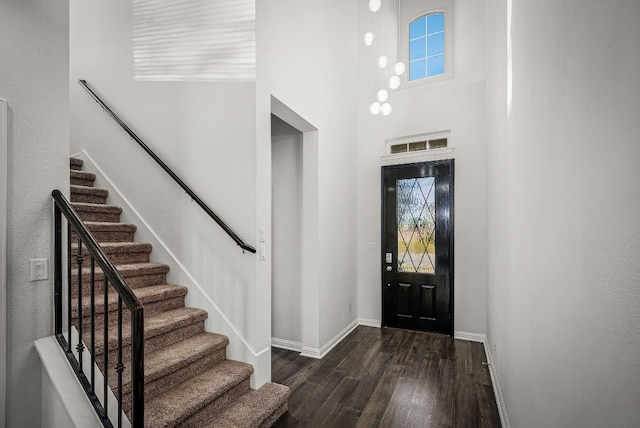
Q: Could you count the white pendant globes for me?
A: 8